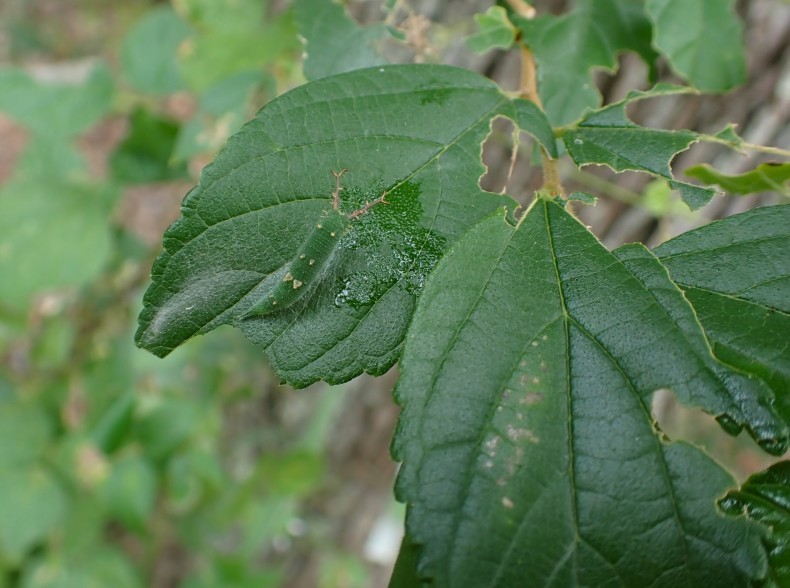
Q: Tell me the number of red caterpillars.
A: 0